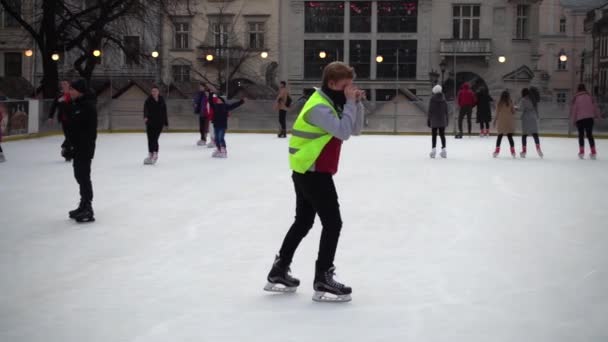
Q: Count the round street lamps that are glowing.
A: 10